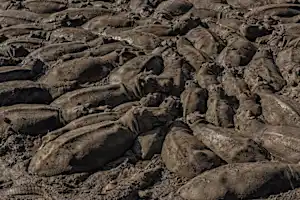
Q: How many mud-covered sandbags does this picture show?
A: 0